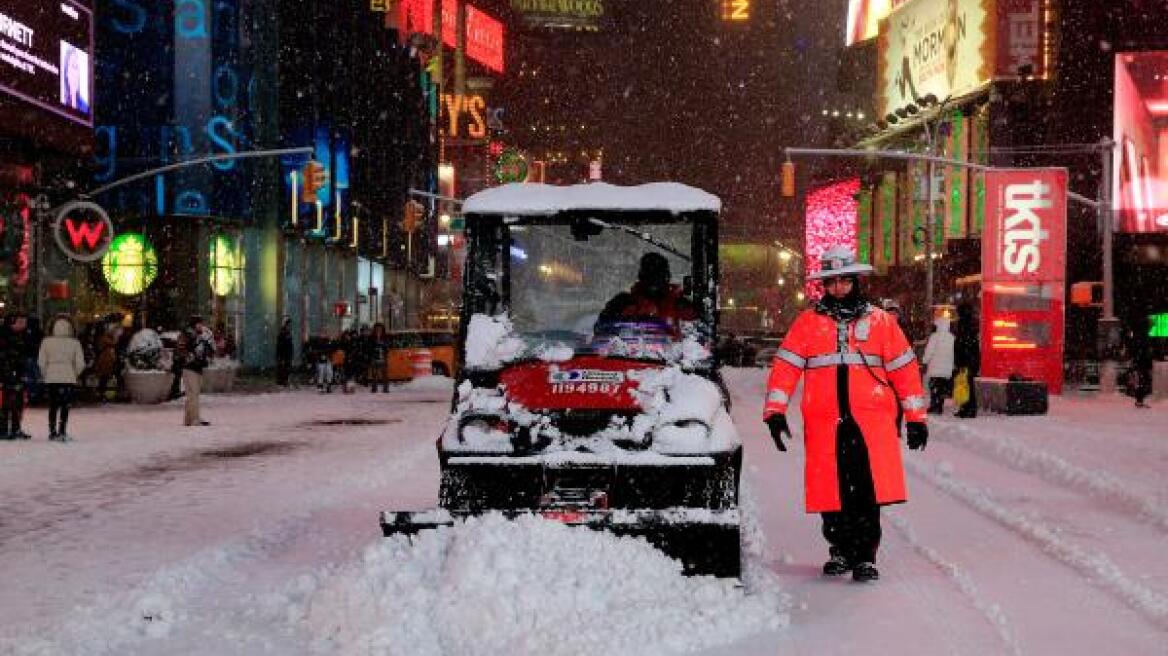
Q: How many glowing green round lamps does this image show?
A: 2